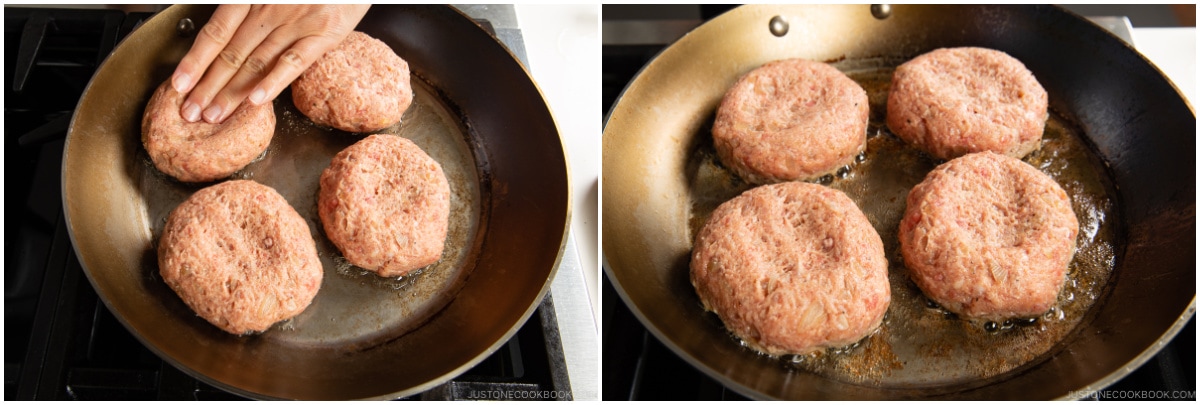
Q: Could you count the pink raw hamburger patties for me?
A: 8